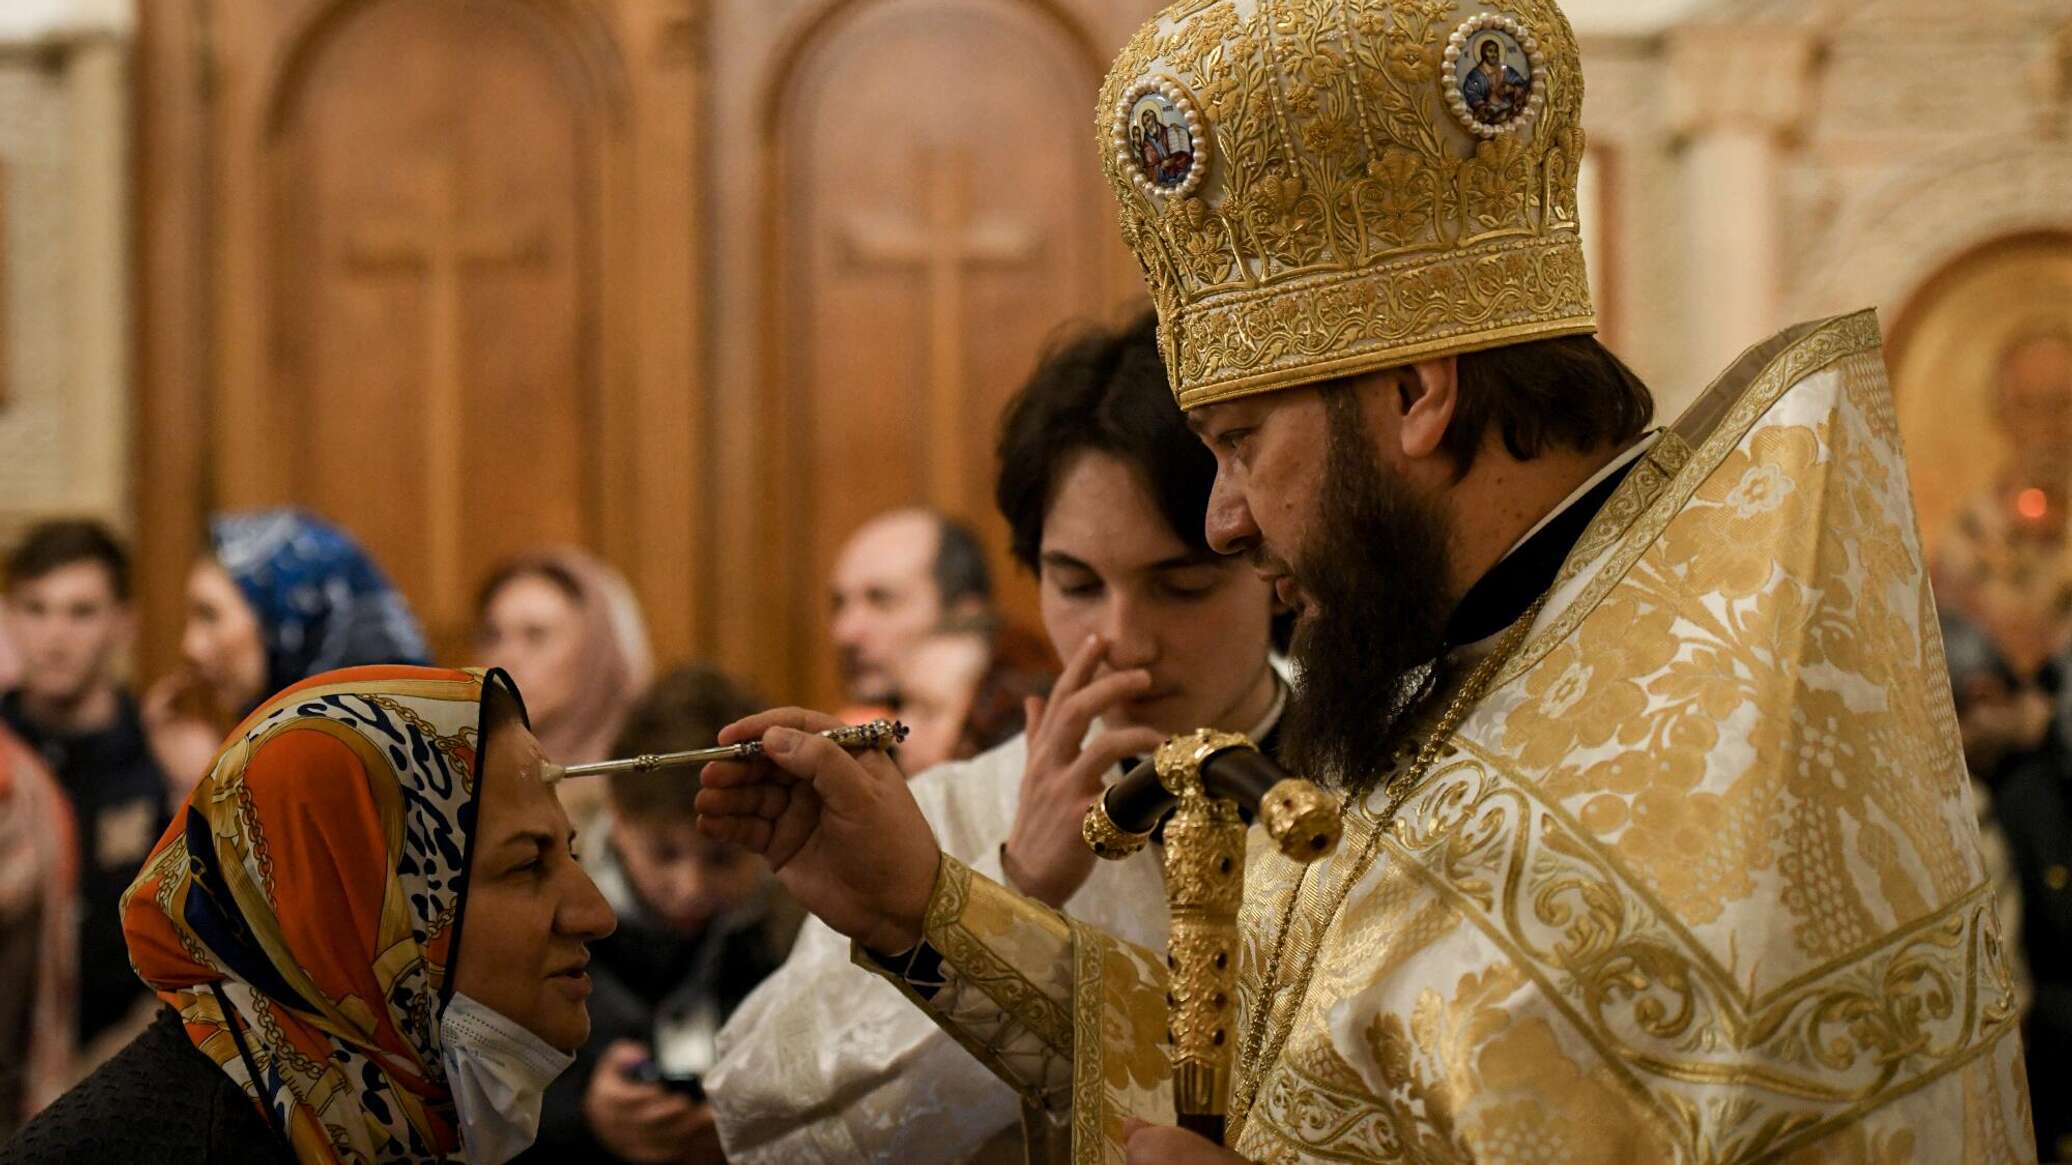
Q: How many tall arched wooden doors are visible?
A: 2